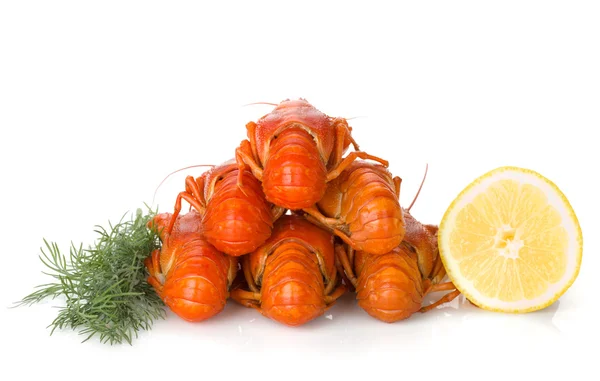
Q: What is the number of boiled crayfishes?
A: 6